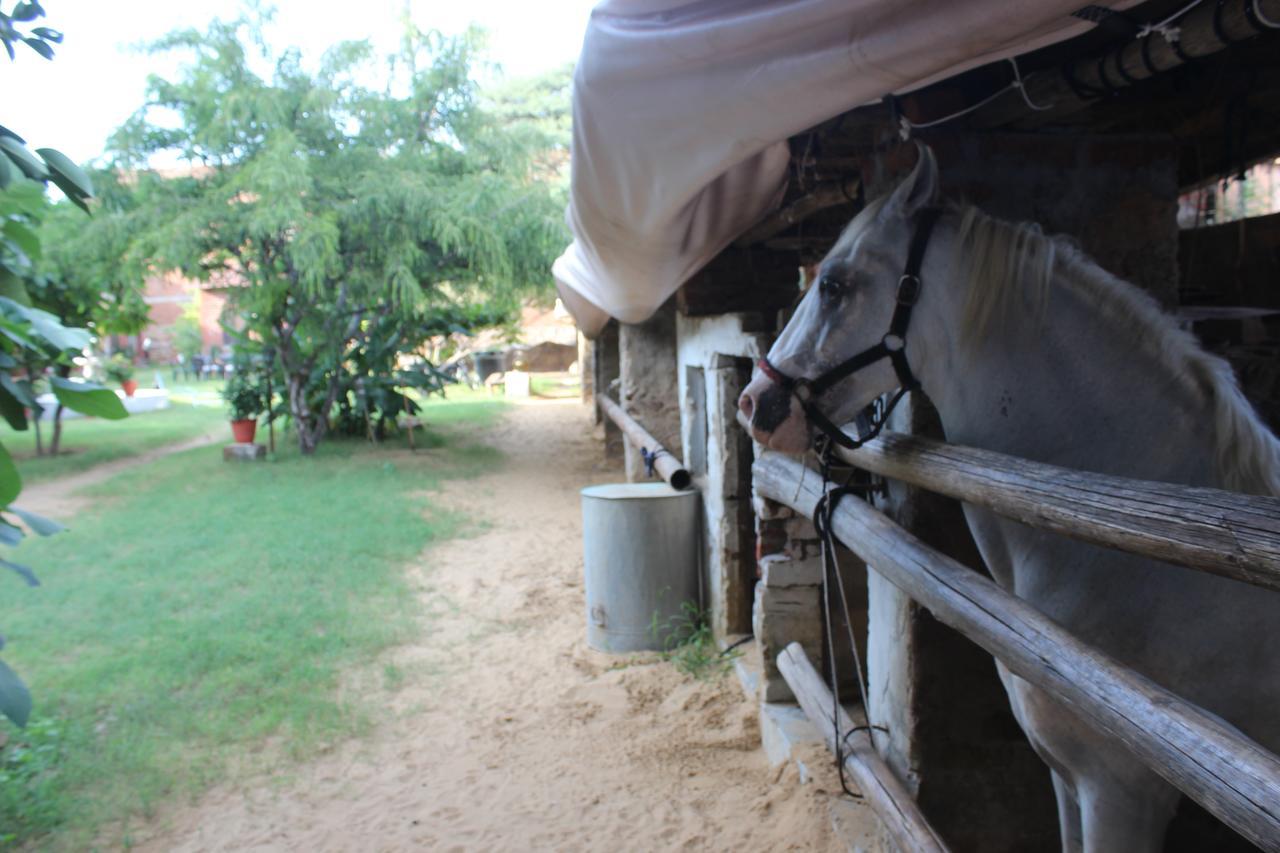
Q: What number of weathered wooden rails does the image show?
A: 3